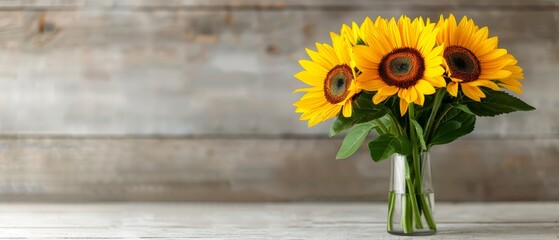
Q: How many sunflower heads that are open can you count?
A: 3